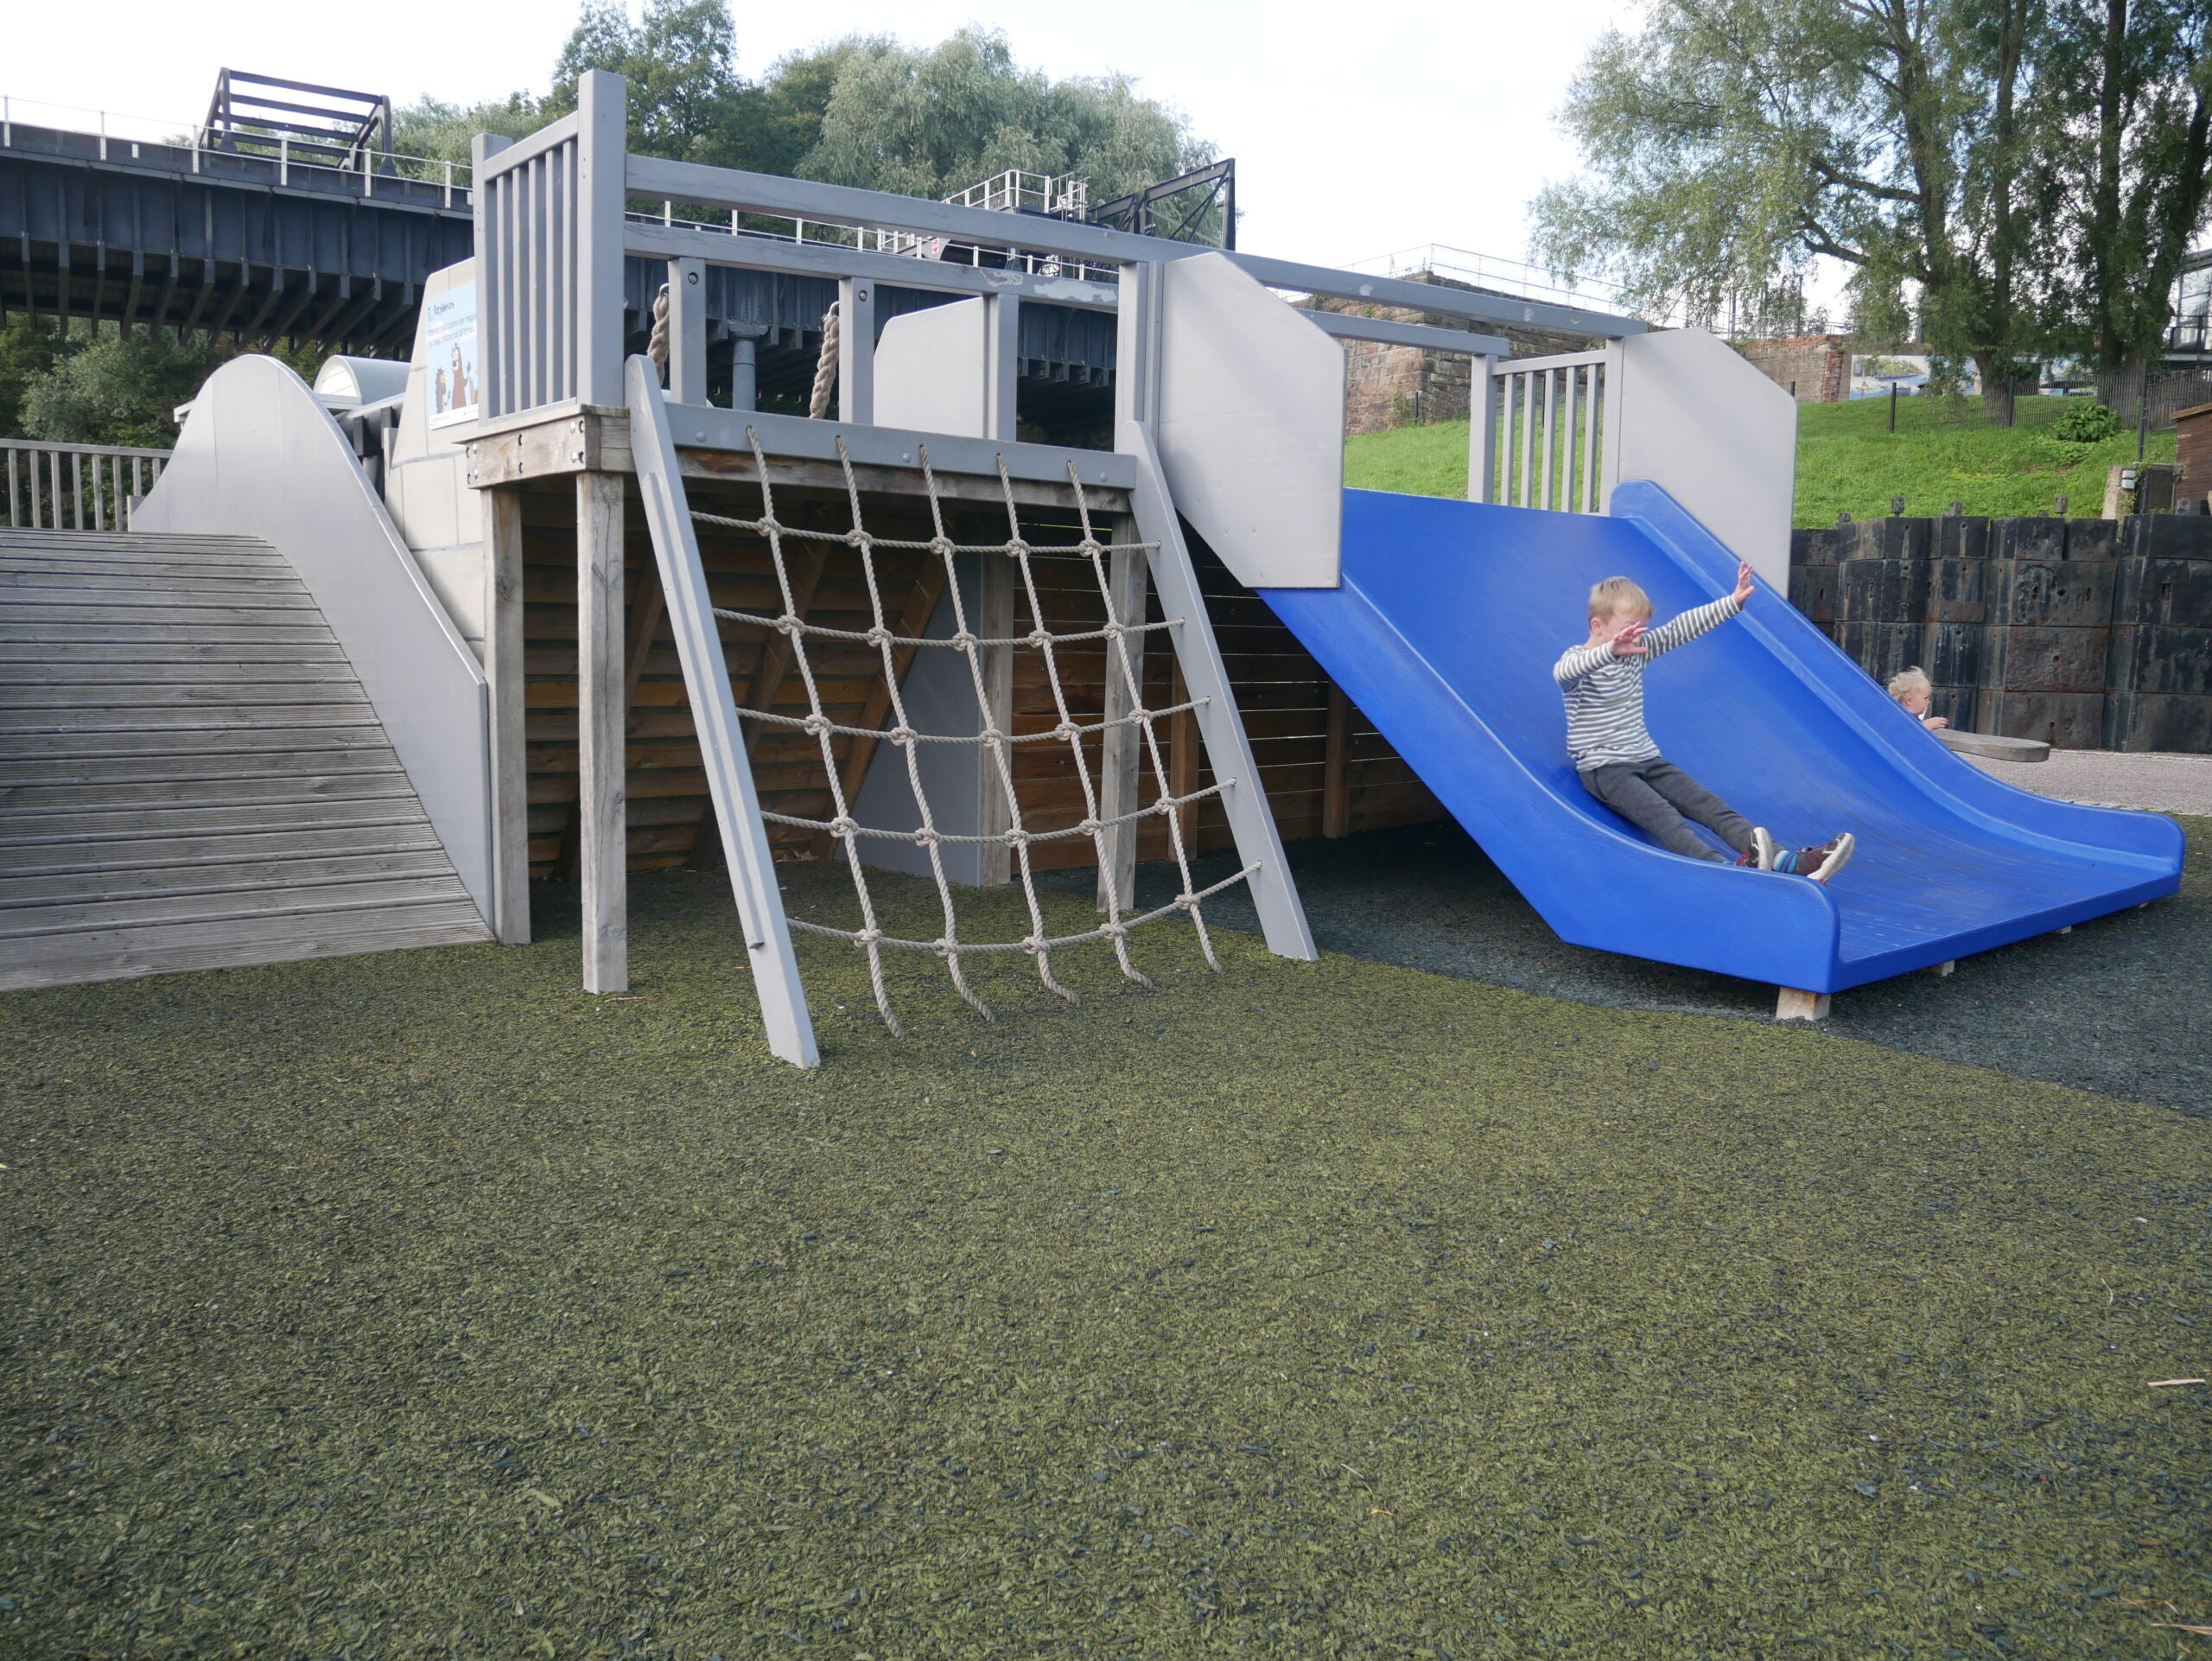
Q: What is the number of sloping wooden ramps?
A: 1